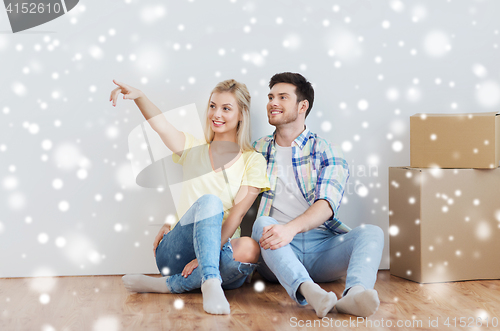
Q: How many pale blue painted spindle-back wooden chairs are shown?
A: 0